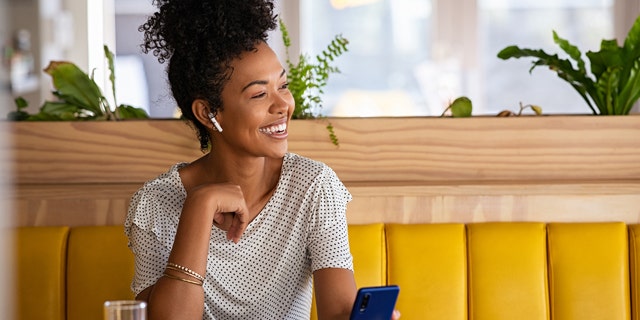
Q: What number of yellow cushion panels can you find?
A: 7